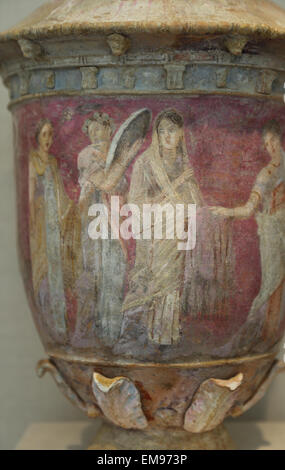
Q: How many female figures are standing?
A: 4